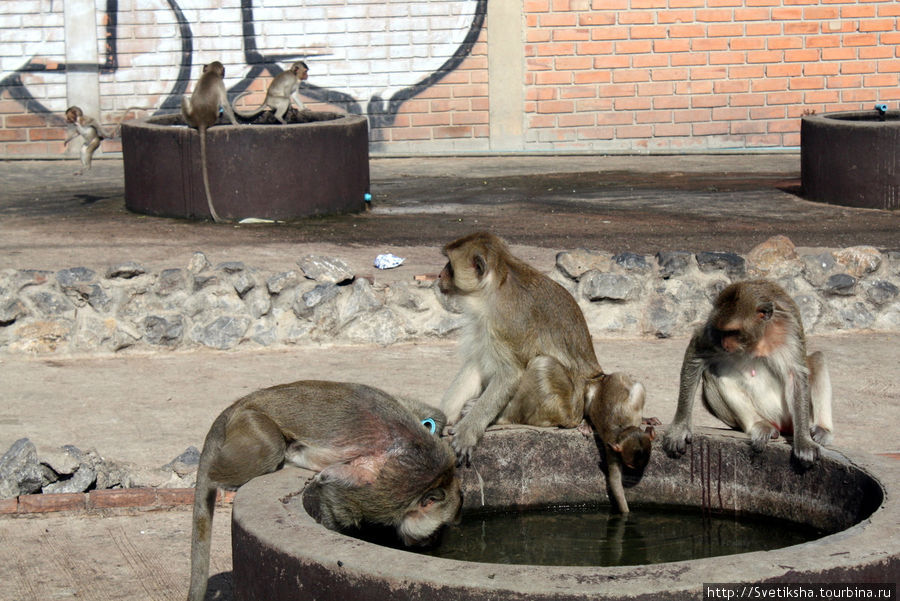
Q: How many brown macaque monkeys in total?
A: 7